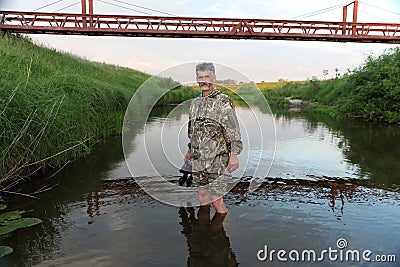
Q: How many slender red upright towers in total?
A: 4